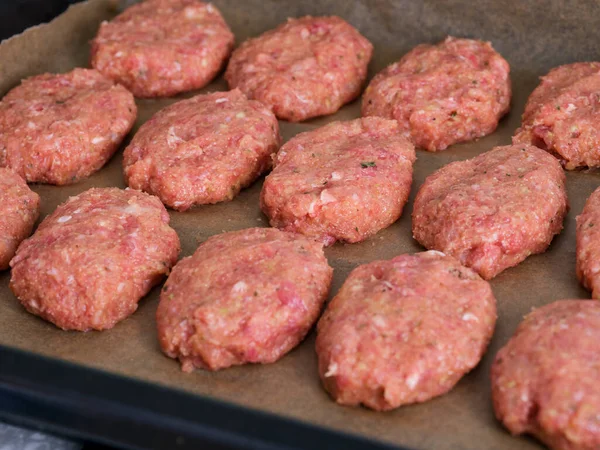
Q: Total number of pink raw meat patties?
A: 14